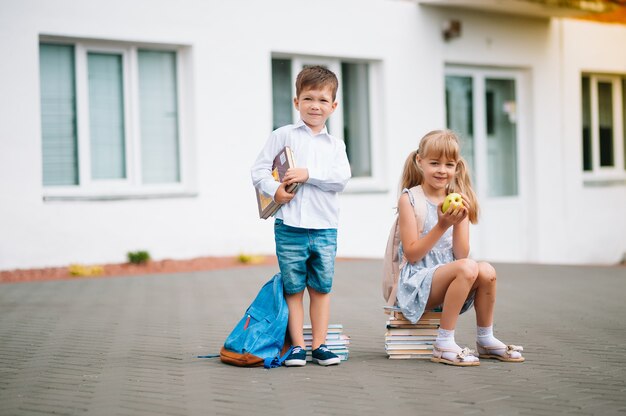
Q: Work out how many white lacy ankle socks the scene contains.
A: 2